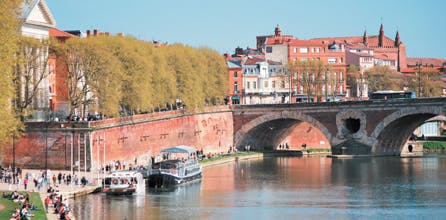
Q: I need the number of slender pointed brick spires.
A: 3